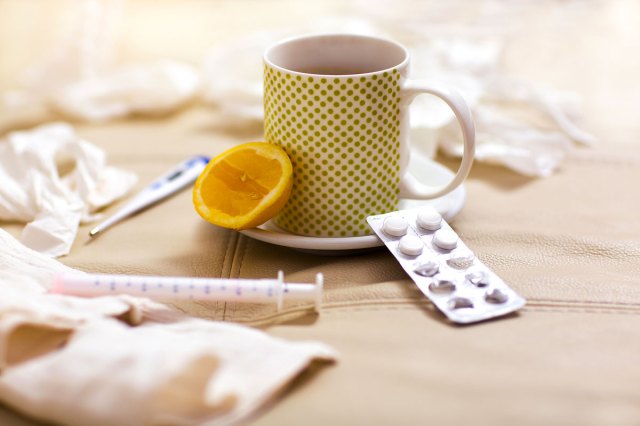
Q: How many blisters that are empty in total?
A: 6